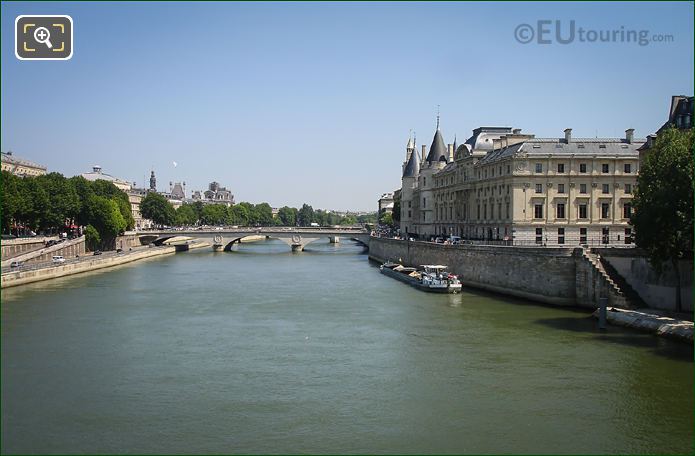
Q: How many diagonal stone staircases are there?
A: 1